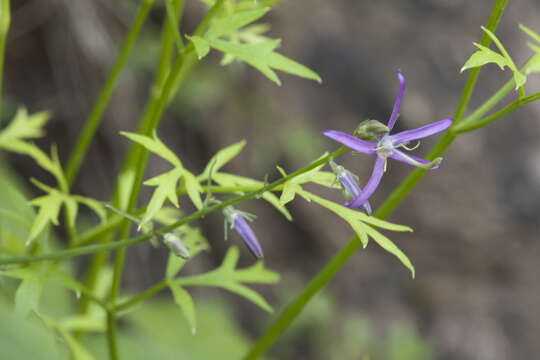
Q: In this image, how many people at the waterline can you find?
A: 0